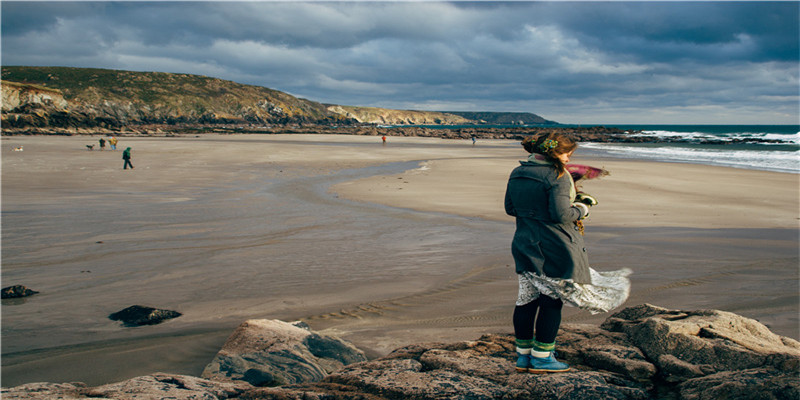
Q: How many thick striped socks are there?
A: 2